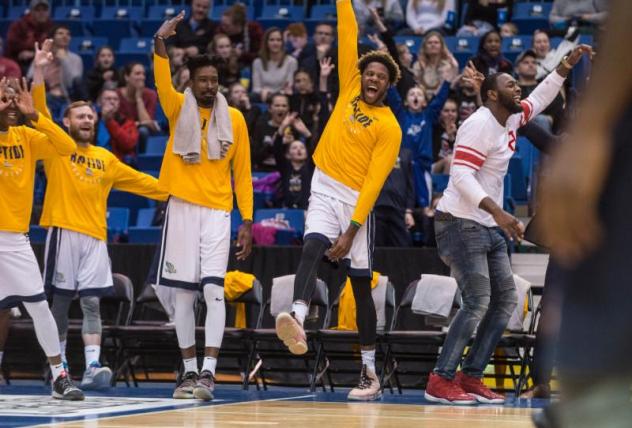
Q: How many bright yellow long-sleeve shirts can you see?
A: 4